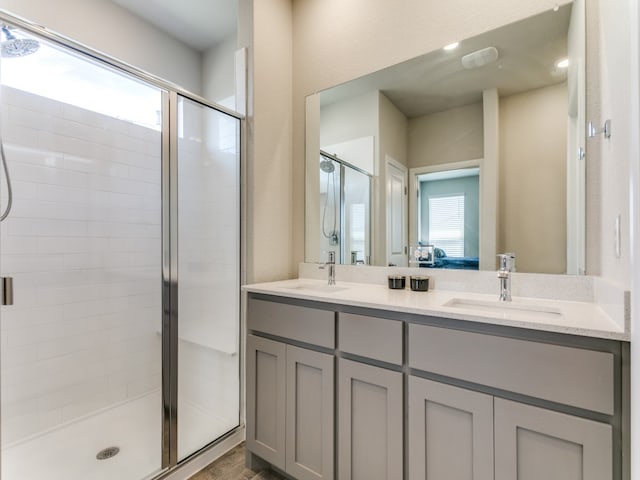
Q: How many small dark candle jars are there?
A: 2